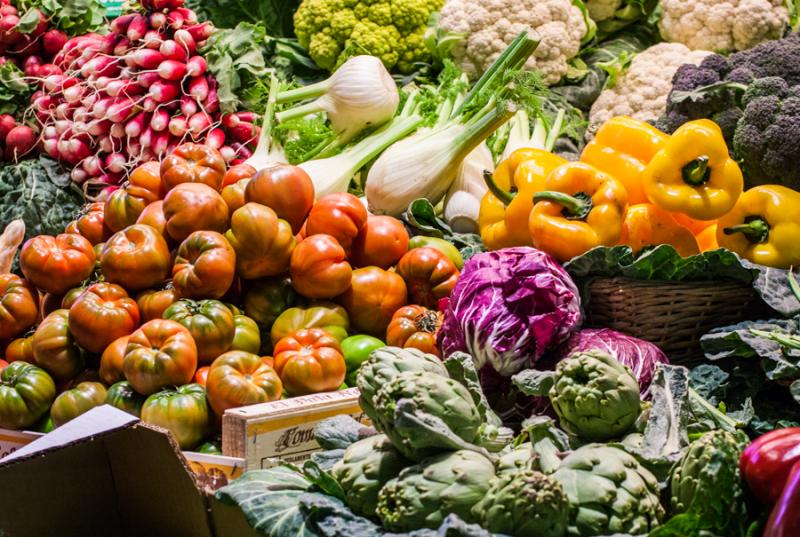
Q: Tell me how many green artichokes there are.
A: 9